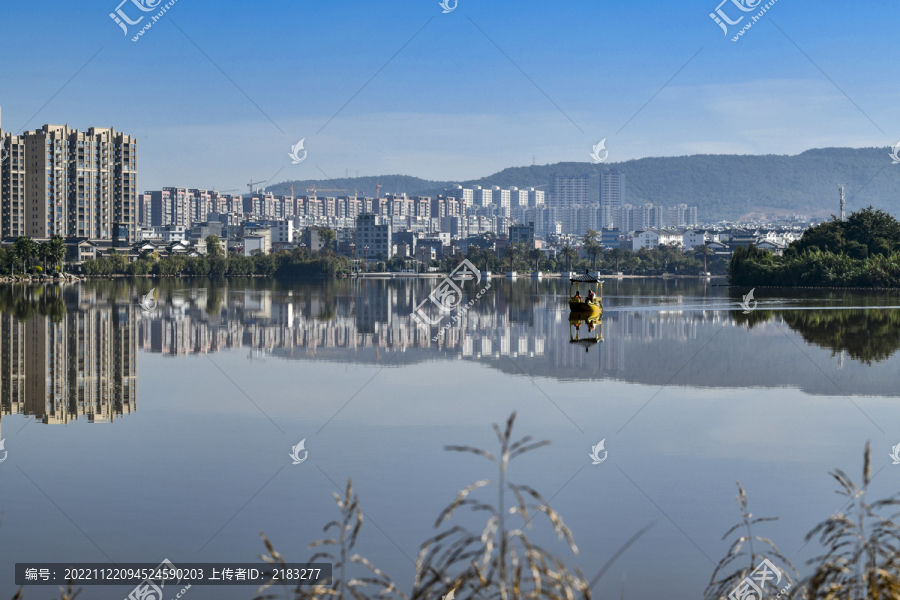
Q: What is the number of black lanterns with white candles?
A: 0